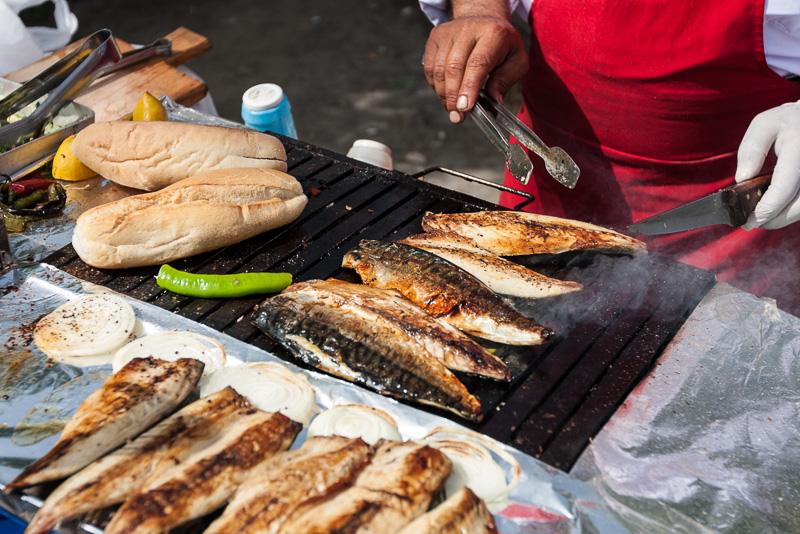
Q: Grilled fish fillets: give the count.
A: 11